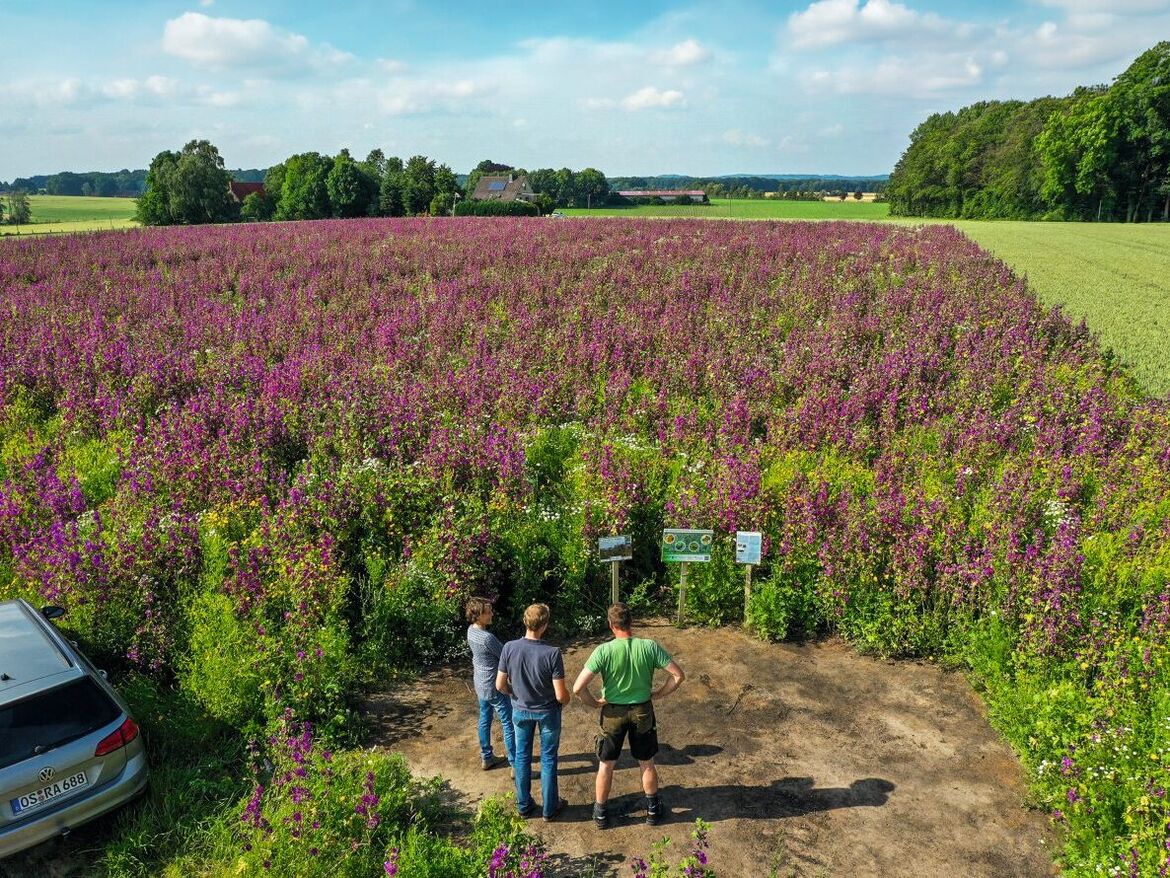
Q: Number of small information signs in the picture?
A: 3